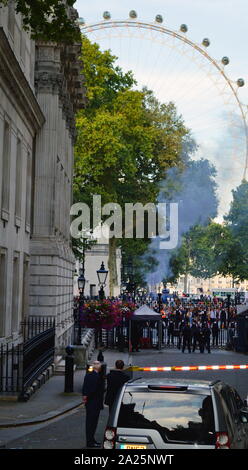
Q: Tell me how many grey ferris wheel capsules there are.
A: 8